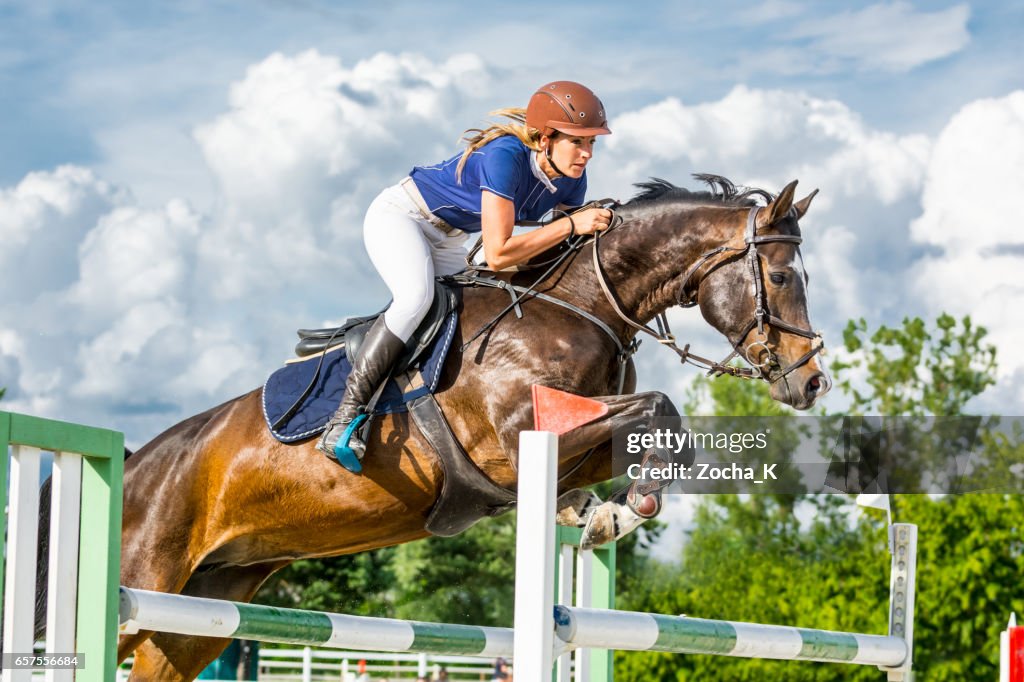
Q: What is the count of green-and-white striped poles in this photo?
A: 2